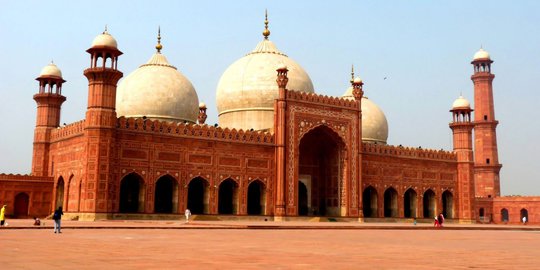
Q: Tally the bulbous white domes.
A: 3